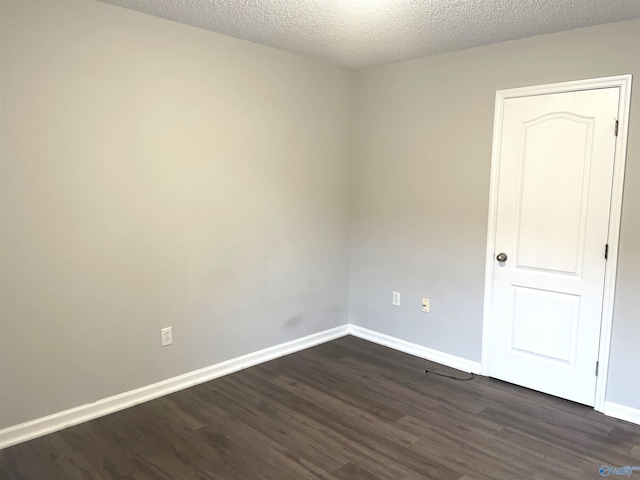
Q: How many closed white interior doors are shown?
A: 1